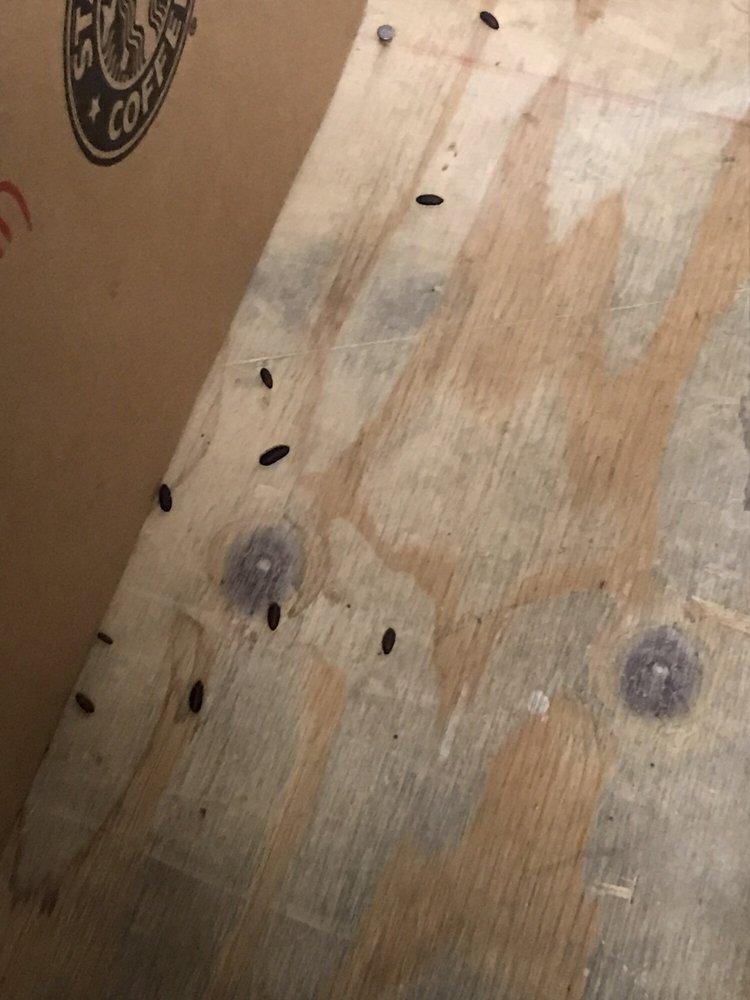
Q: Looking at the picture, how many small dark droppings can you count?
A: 10